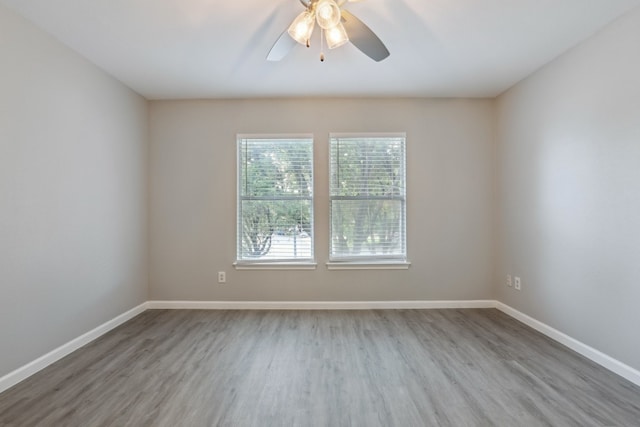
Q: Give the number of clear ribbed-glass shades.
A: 3